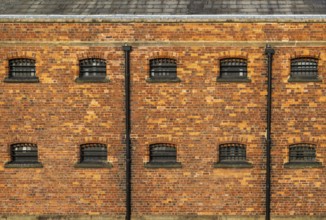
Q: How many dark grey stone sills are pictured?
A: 10